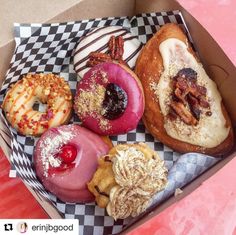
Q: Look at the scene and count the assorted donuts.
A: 6